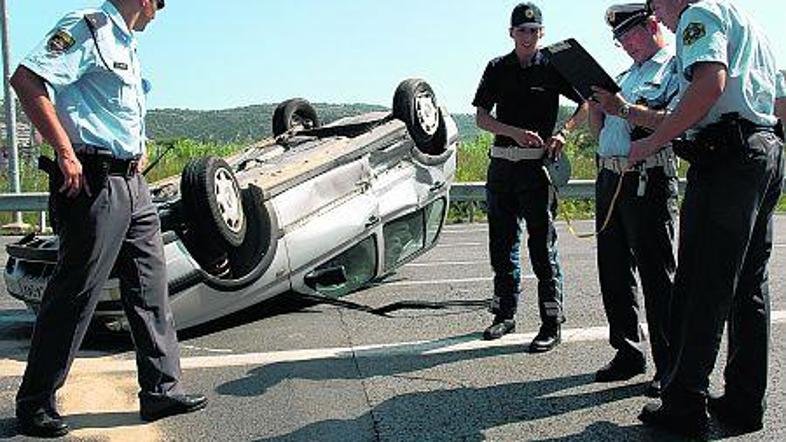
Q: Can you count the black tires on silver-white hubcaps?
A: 2